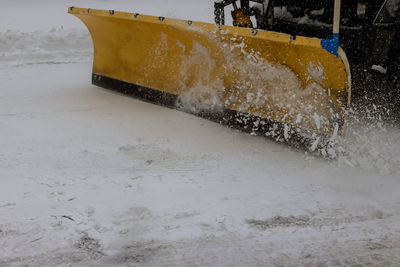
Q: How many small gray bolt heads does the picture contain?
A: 9